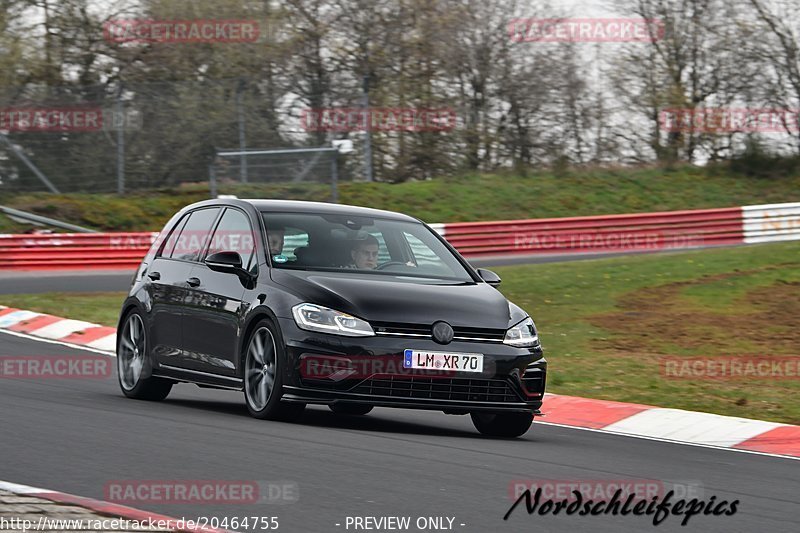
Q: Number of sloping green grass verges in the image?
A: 2